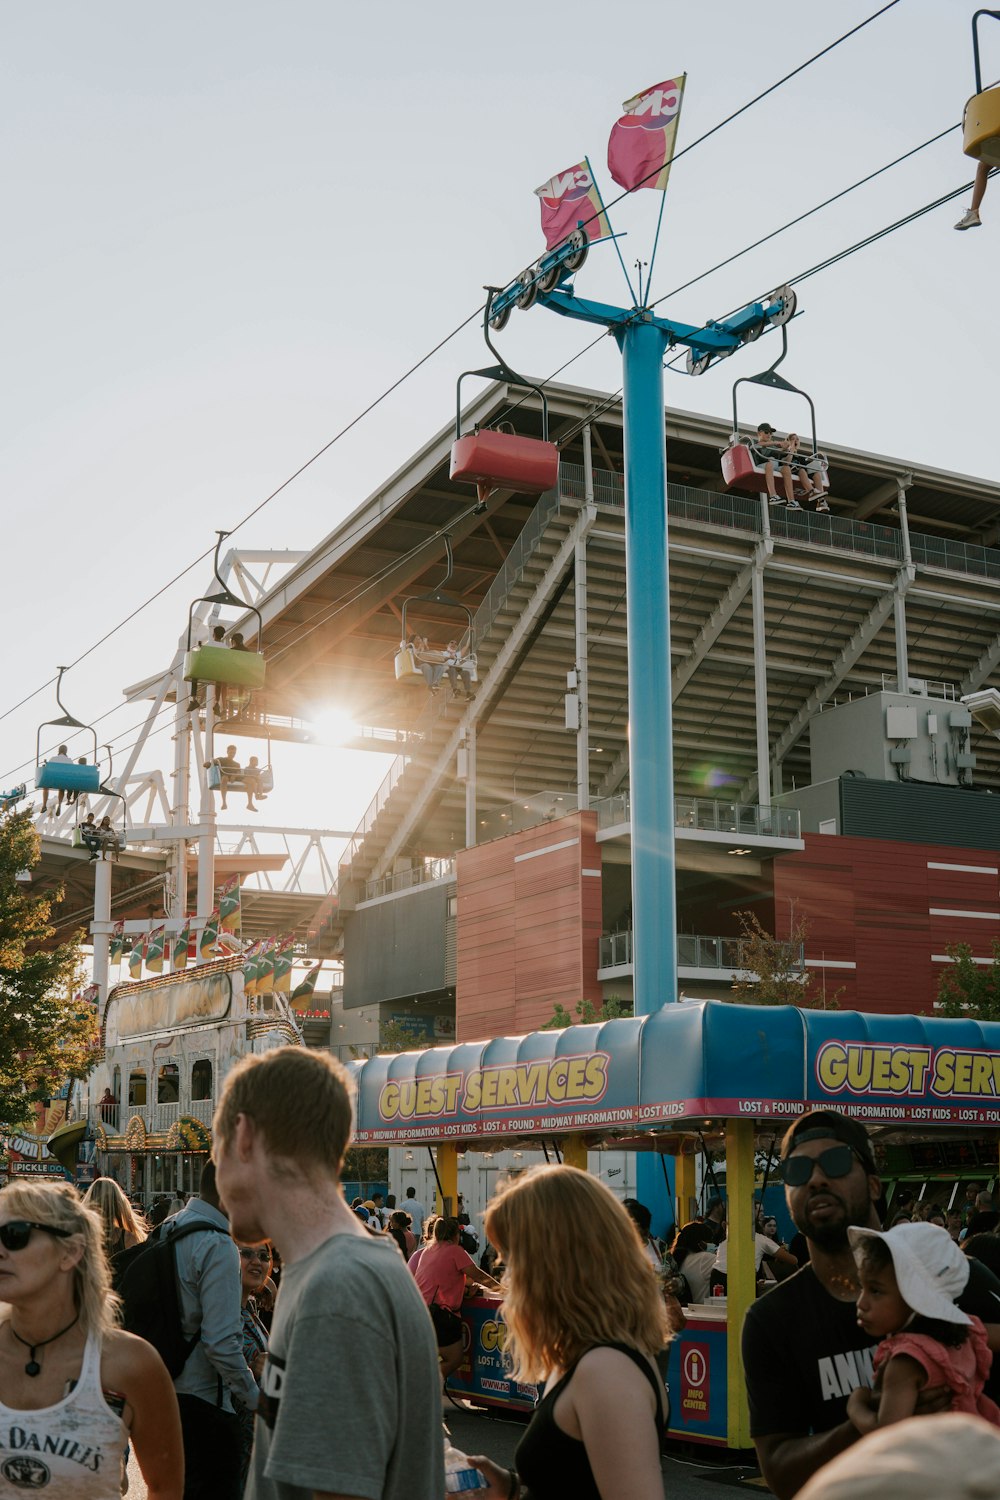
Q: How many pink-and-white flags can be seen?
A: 2